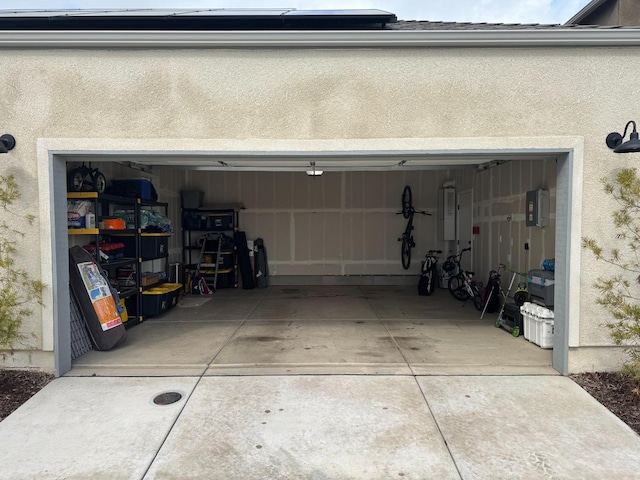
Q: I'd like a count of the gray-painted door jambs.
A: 2